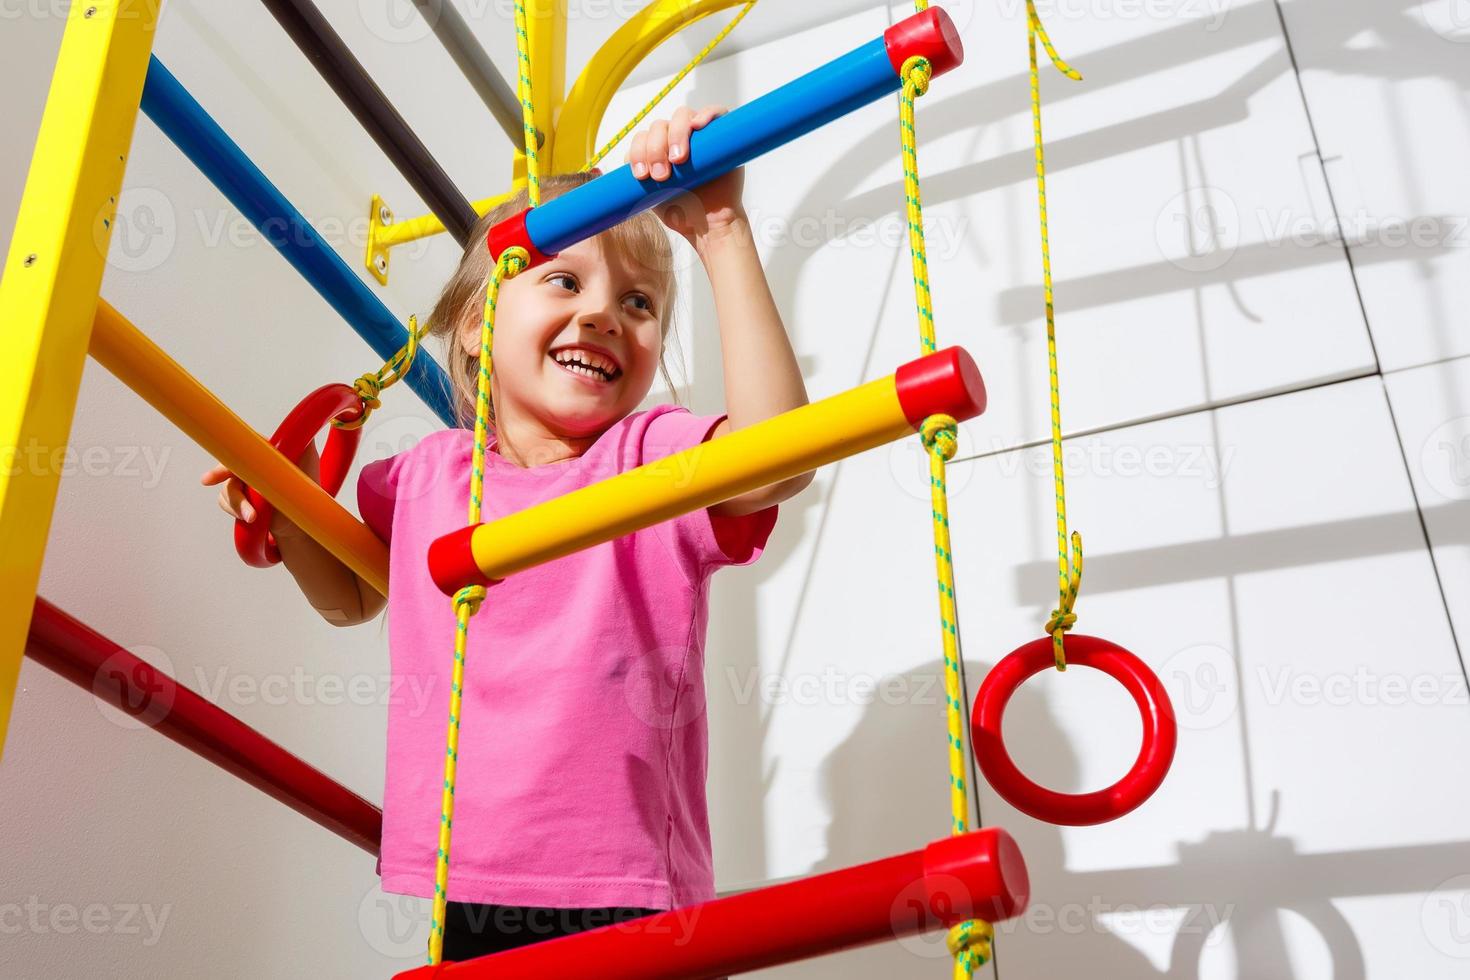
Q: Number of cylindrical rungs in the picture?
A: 8